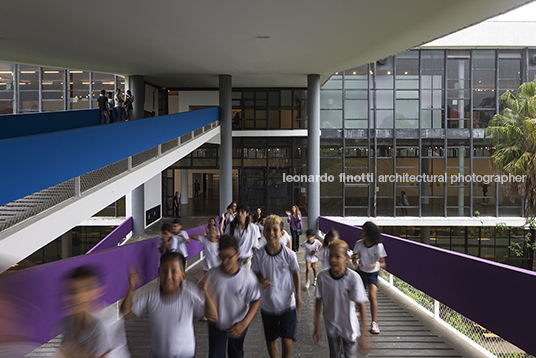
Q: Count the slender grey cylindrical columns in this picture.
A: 3